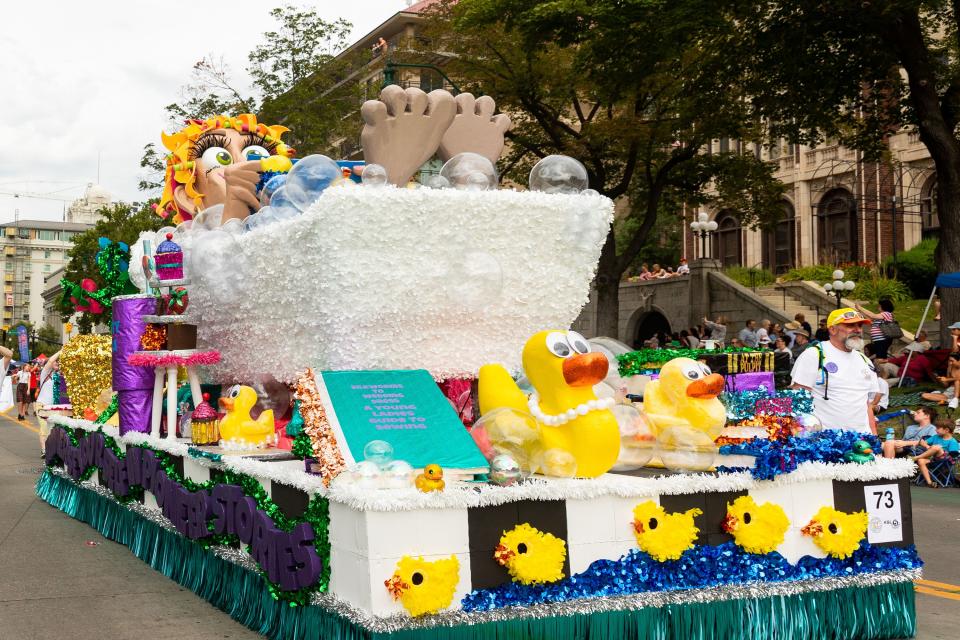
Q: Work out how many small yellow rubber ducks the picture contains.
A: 1